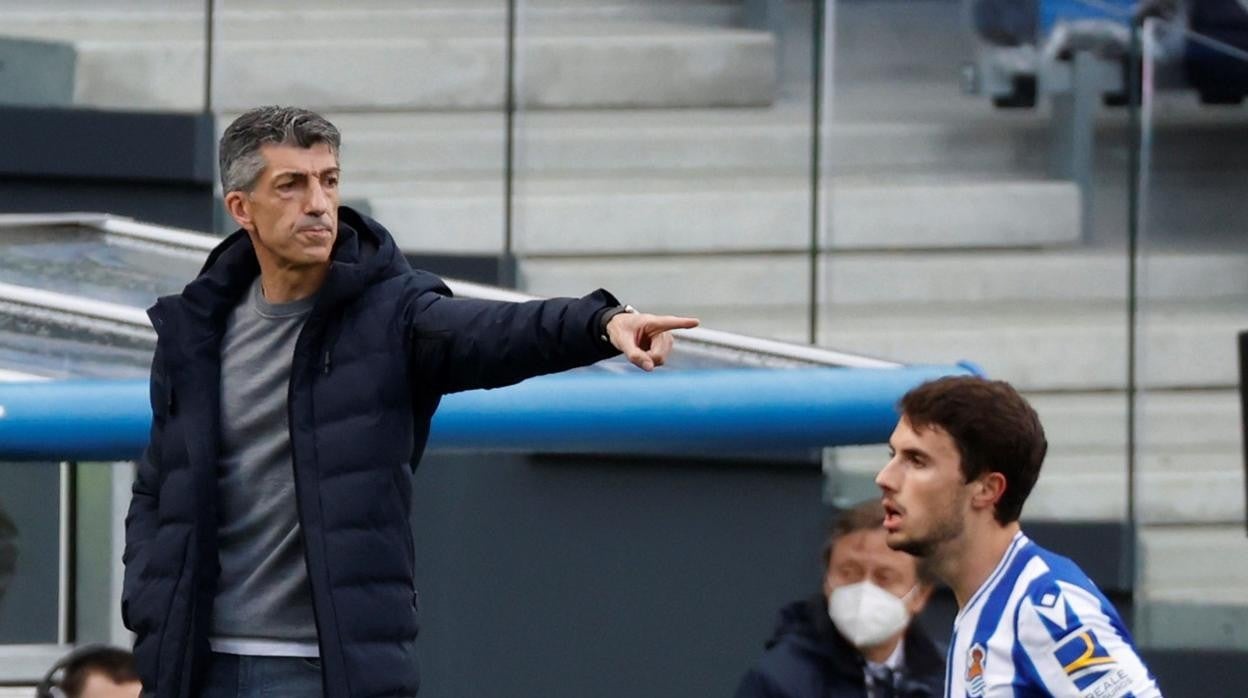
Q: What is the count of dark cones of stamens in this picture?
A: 0